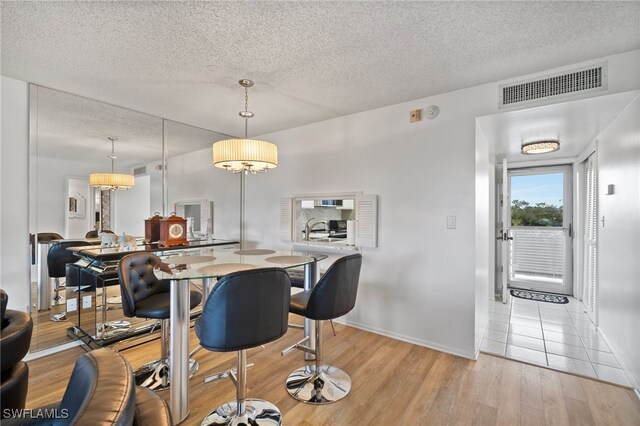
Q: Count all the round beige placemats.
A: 4